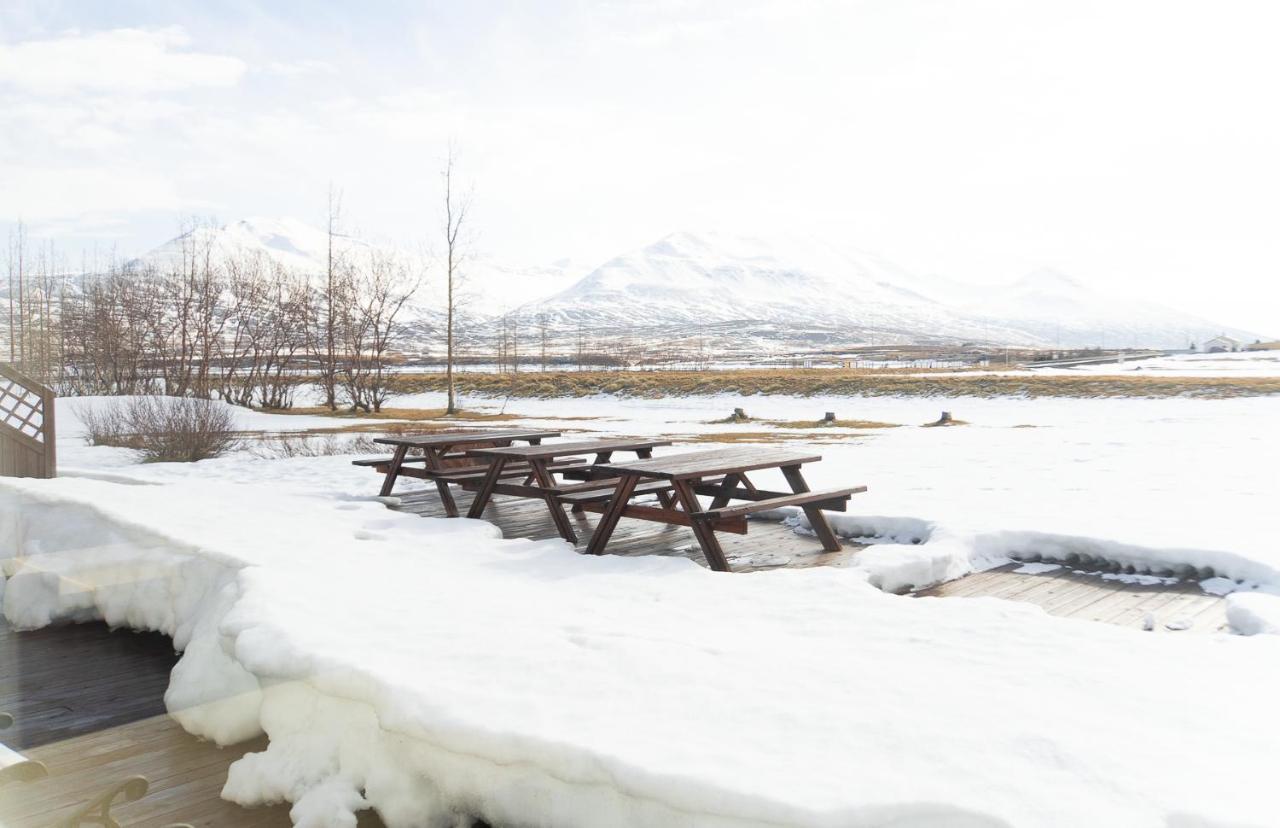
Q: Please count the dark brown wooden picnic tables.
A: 3